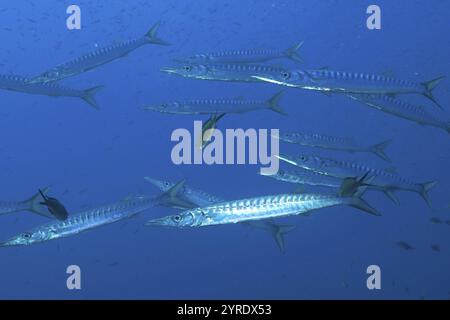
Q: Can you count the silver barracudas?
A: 14